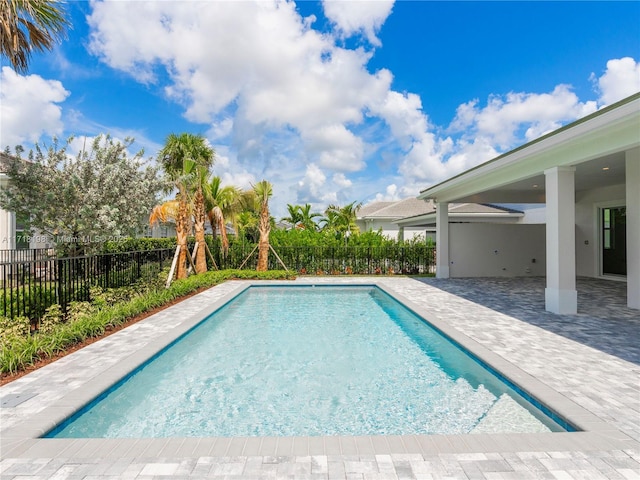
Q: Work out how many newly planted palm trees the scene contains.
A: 3